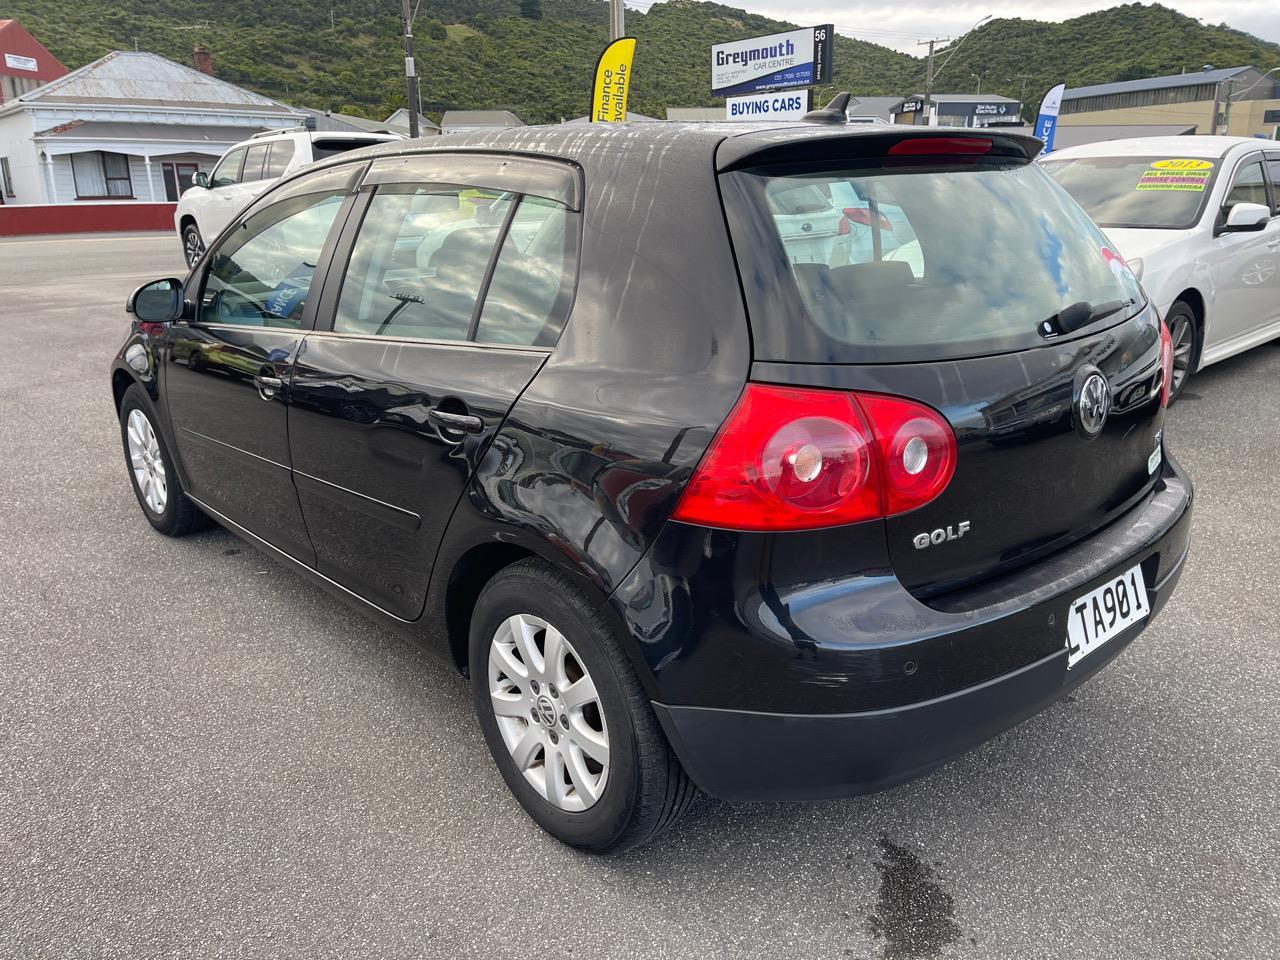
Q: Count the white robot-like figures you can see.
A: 0